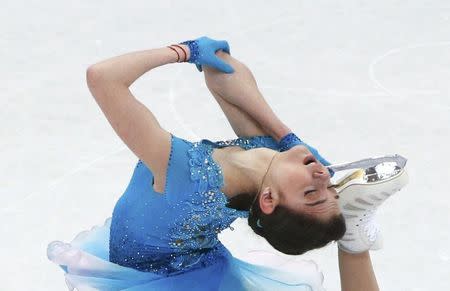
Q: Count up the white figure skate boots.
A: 1